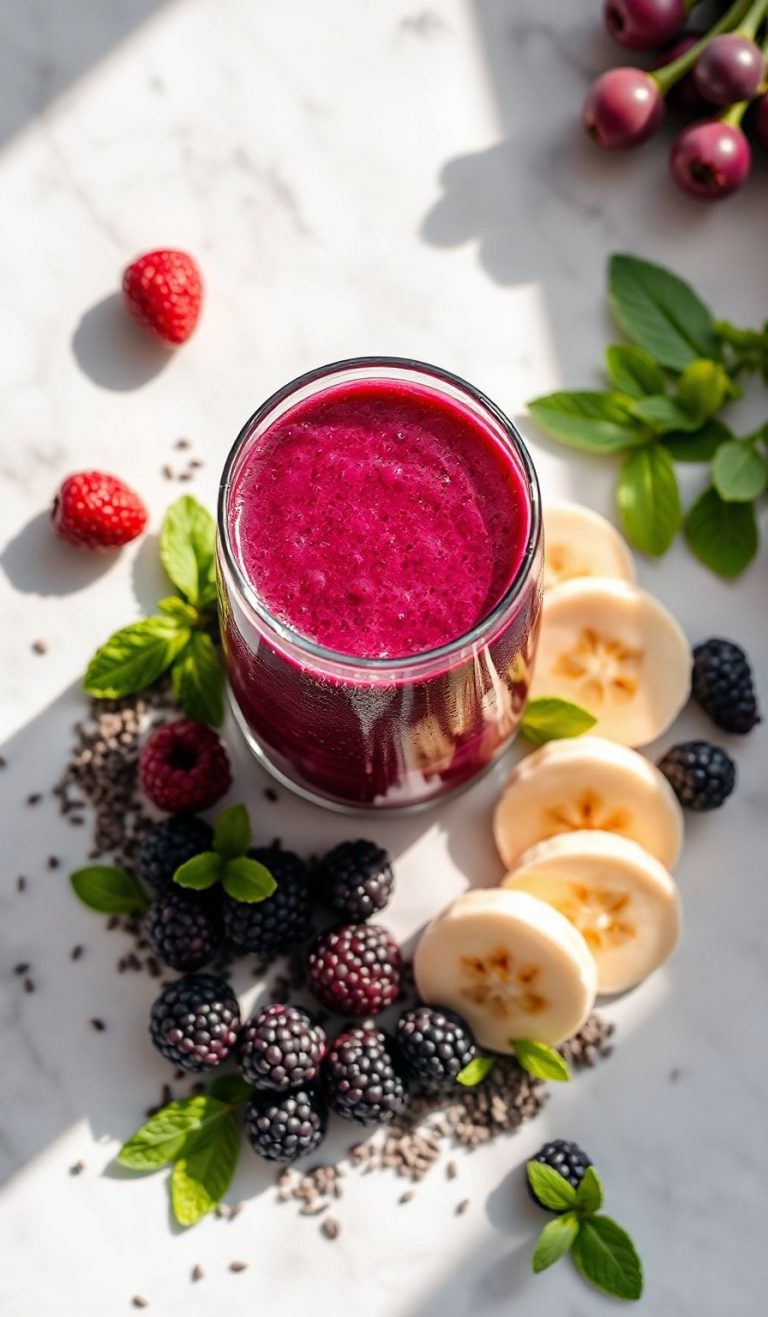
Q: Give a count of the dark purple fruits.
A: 13